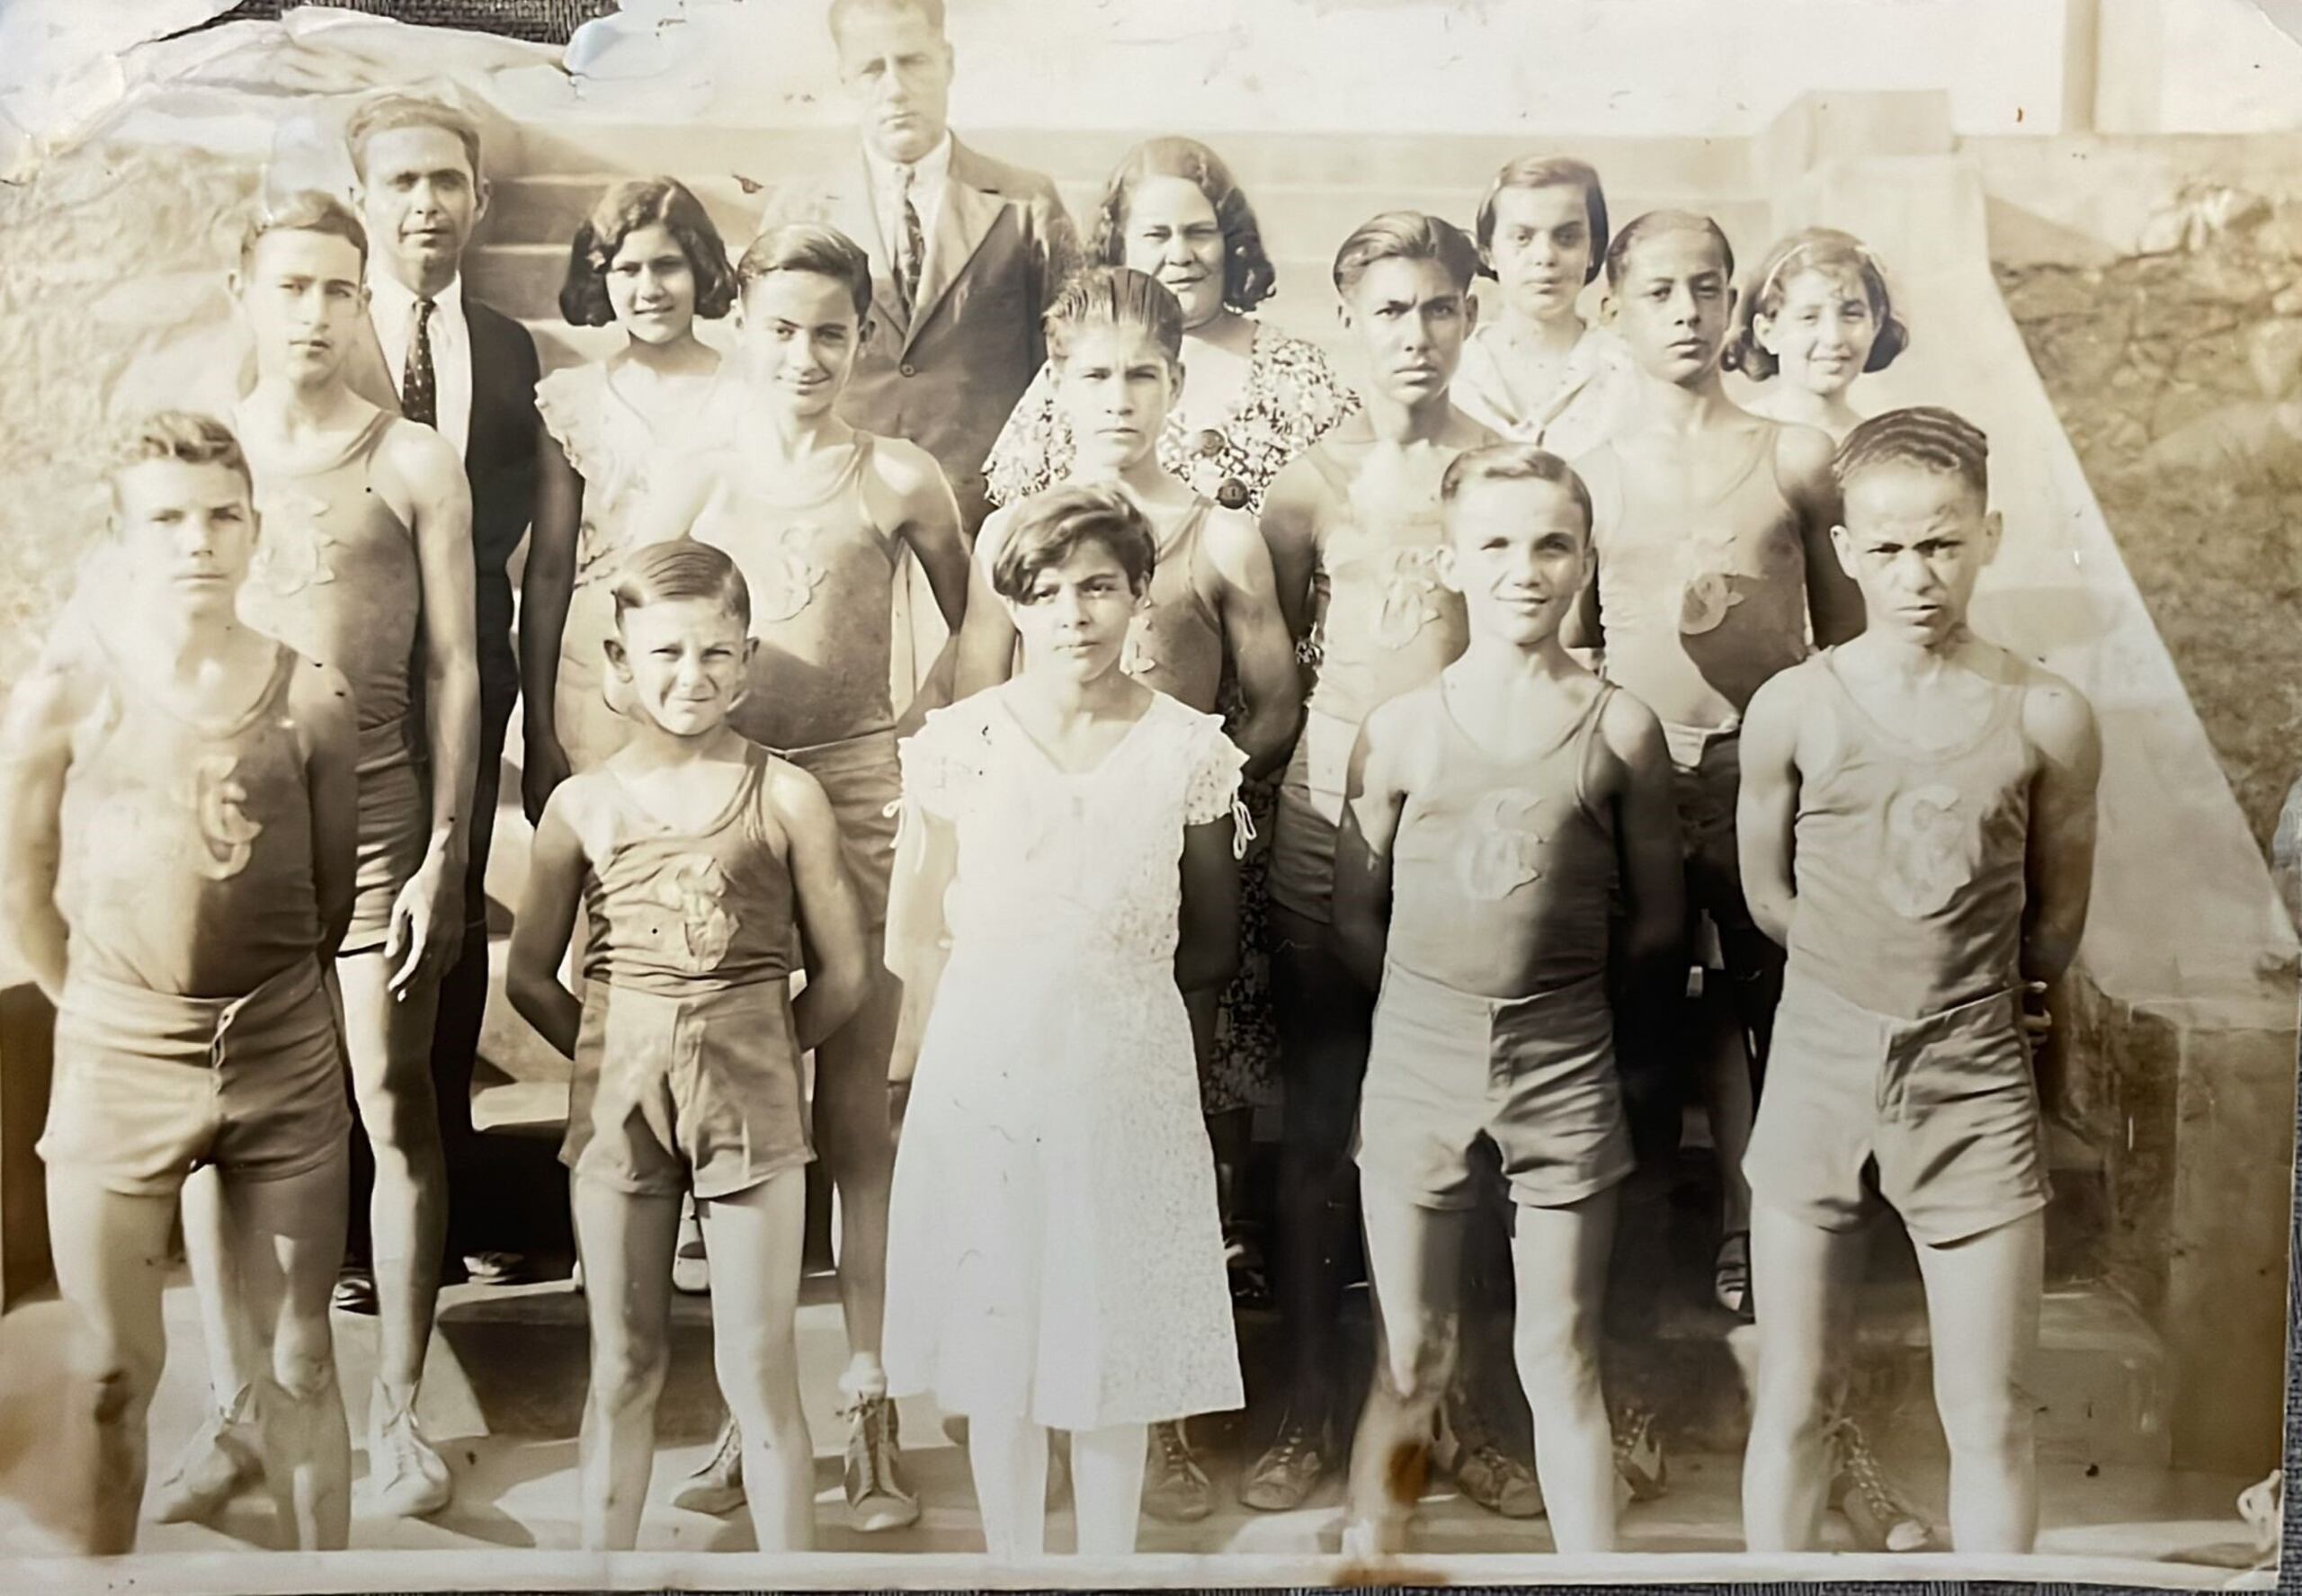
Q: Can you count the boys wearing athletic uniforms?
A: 9